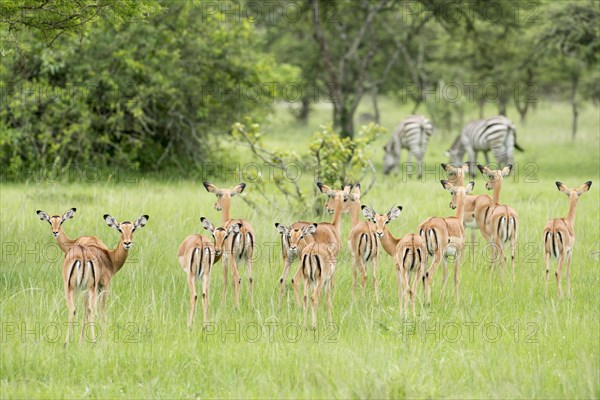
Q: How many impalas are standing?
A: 12